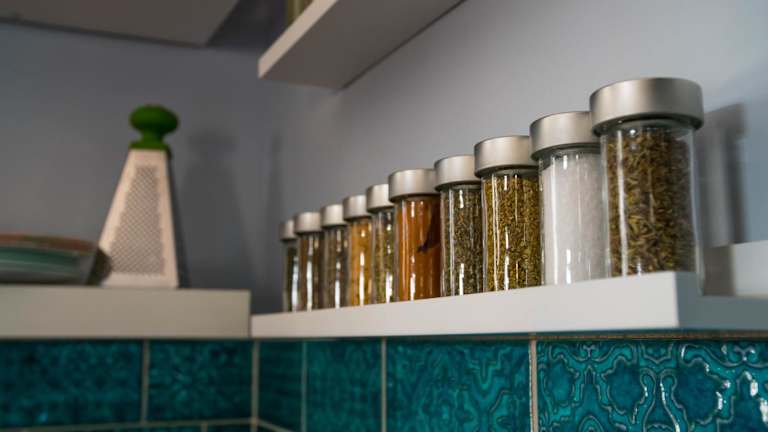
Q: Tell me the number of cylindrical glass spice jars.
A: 10